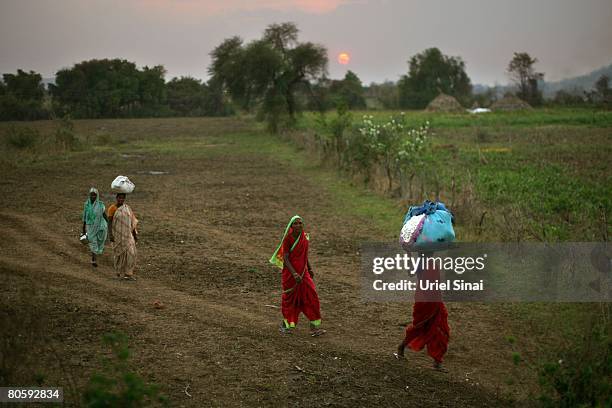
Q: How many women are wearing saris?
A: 4